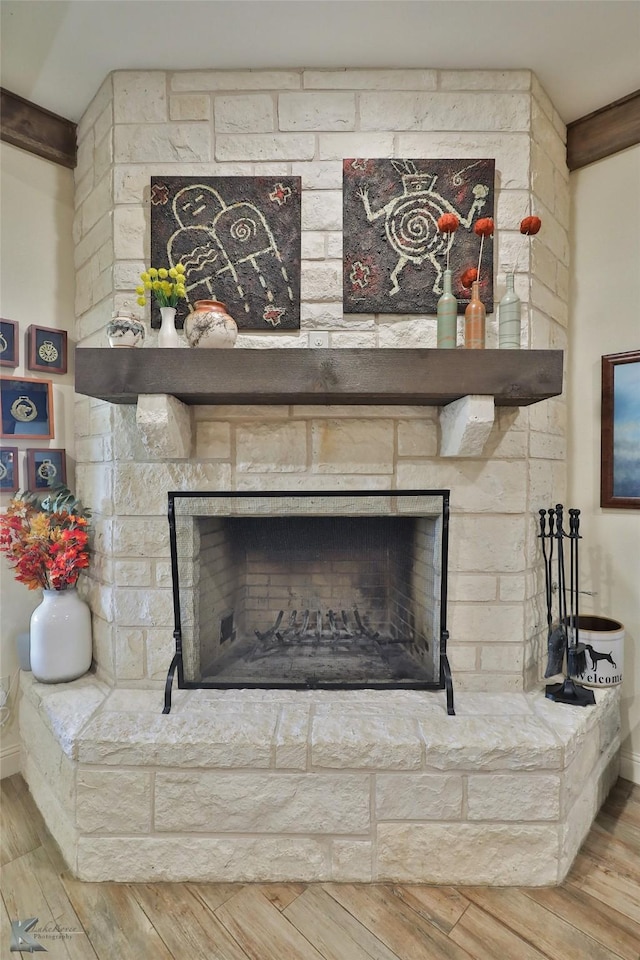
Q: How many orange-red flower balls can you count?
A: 4